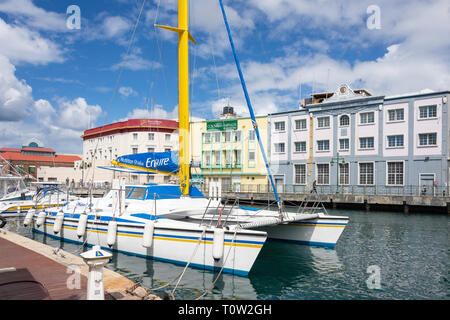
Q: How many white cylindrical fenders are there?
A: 7